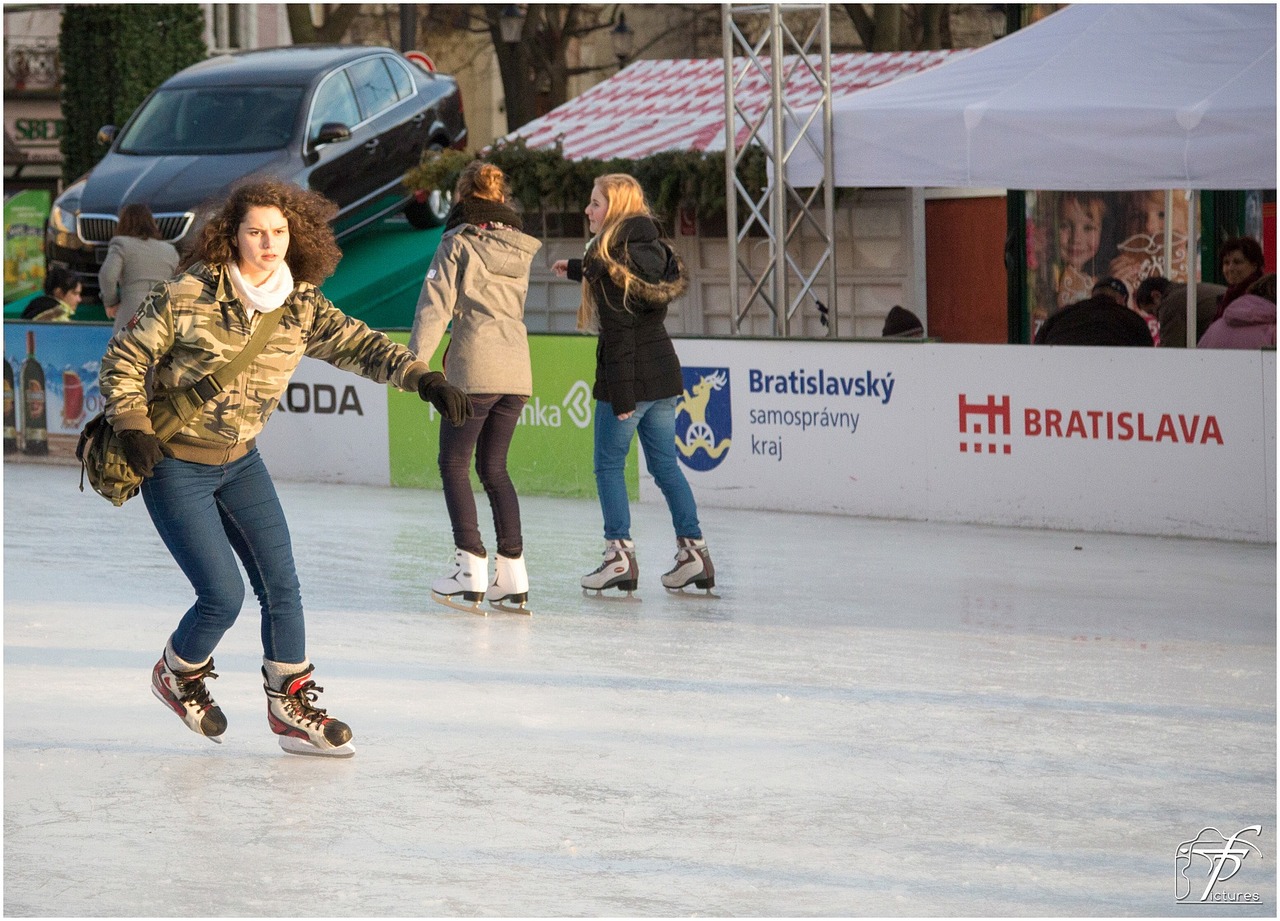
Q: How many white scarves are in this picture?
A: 1